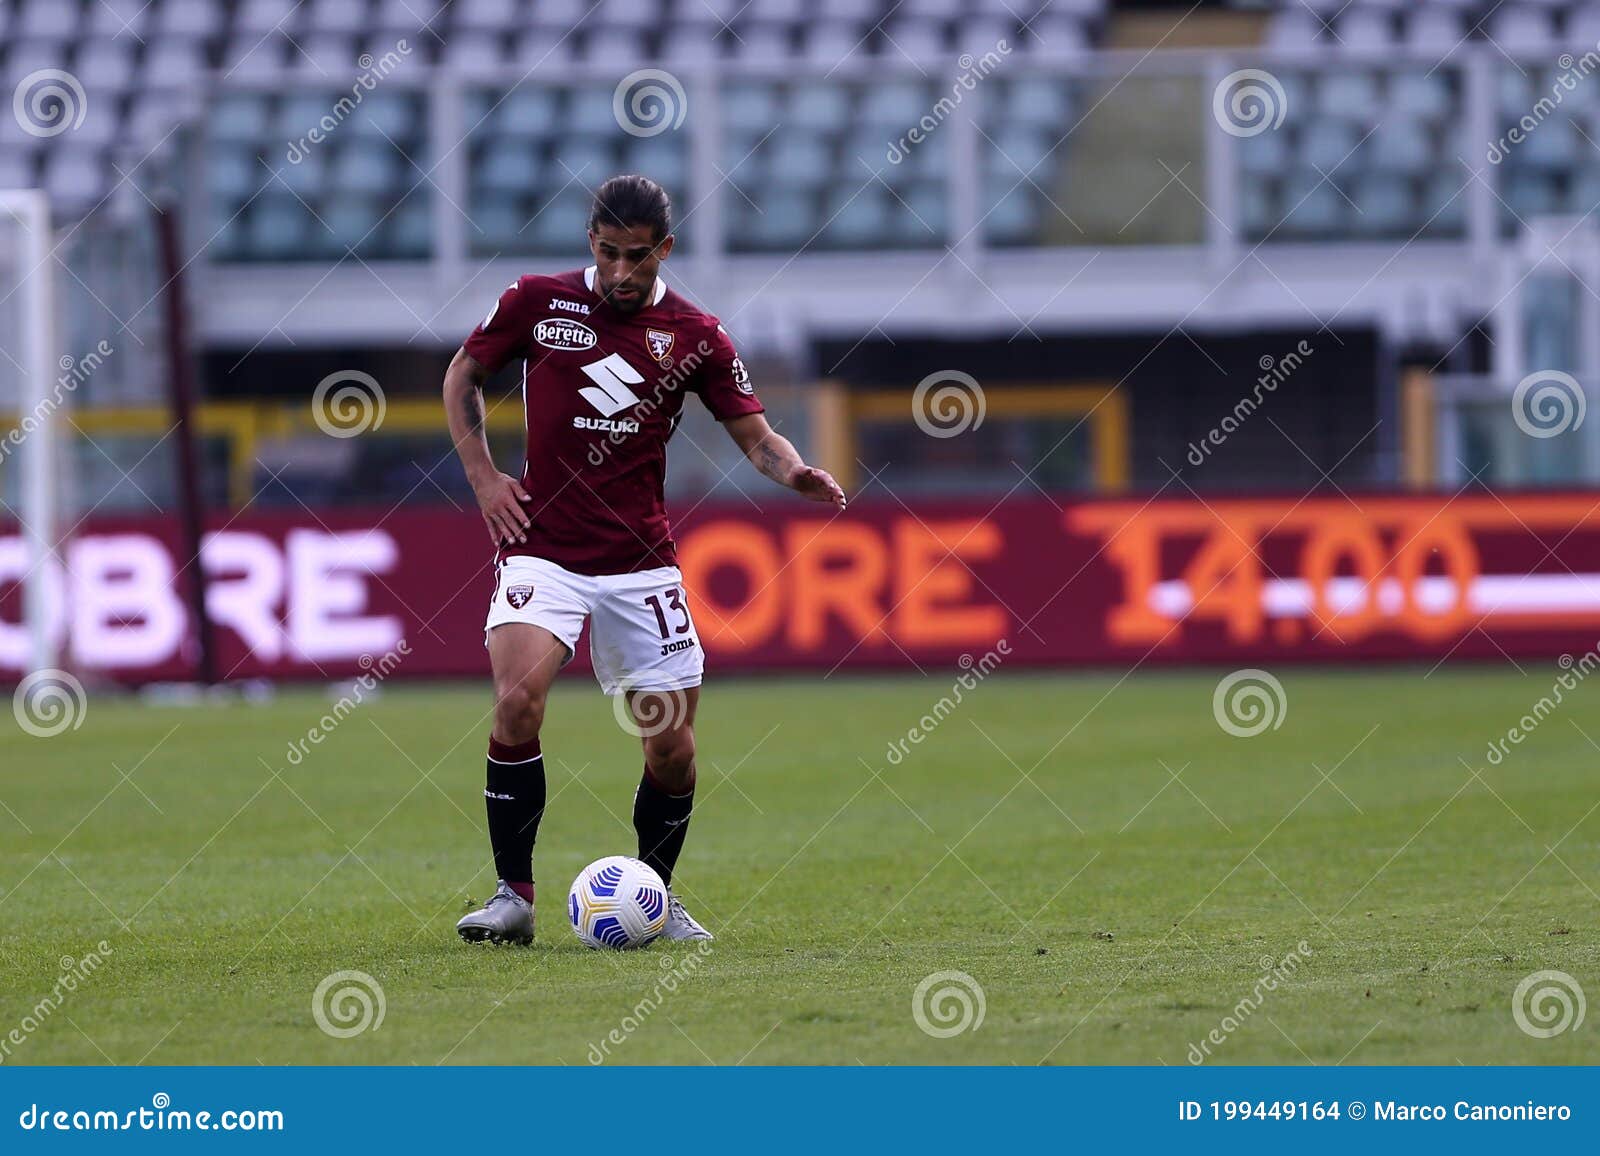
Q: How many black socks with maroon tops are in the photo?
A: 2